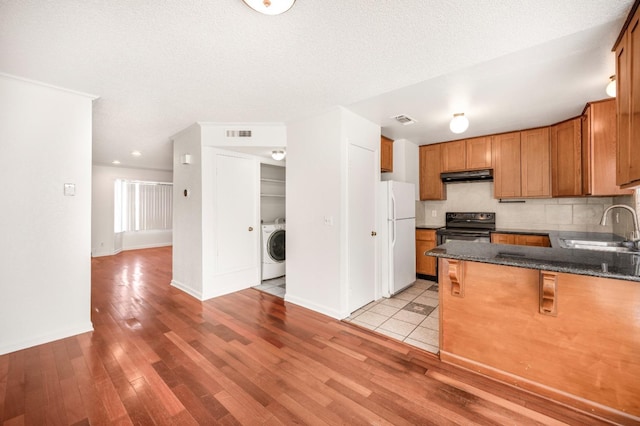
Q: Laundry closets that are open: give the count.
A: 1